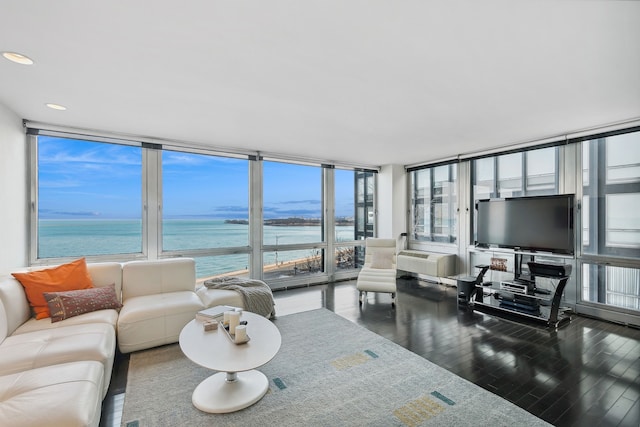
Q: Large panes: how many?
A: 7